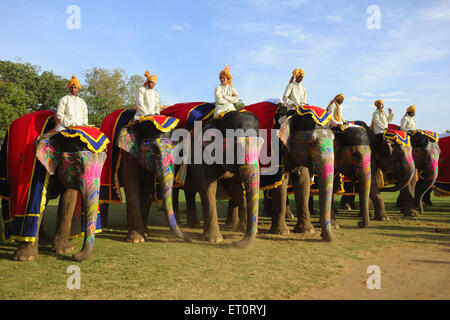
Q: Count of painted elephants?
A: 7